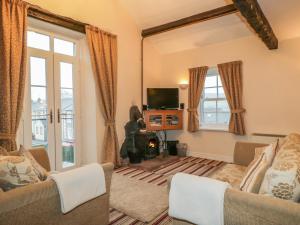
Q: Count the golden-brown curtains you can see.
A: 4